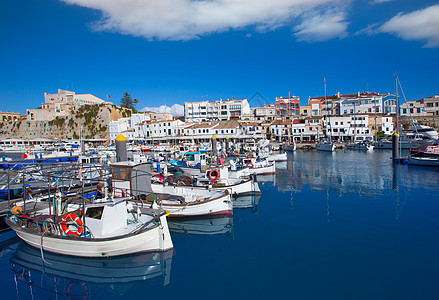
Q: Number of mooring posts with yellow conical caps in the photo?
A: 4